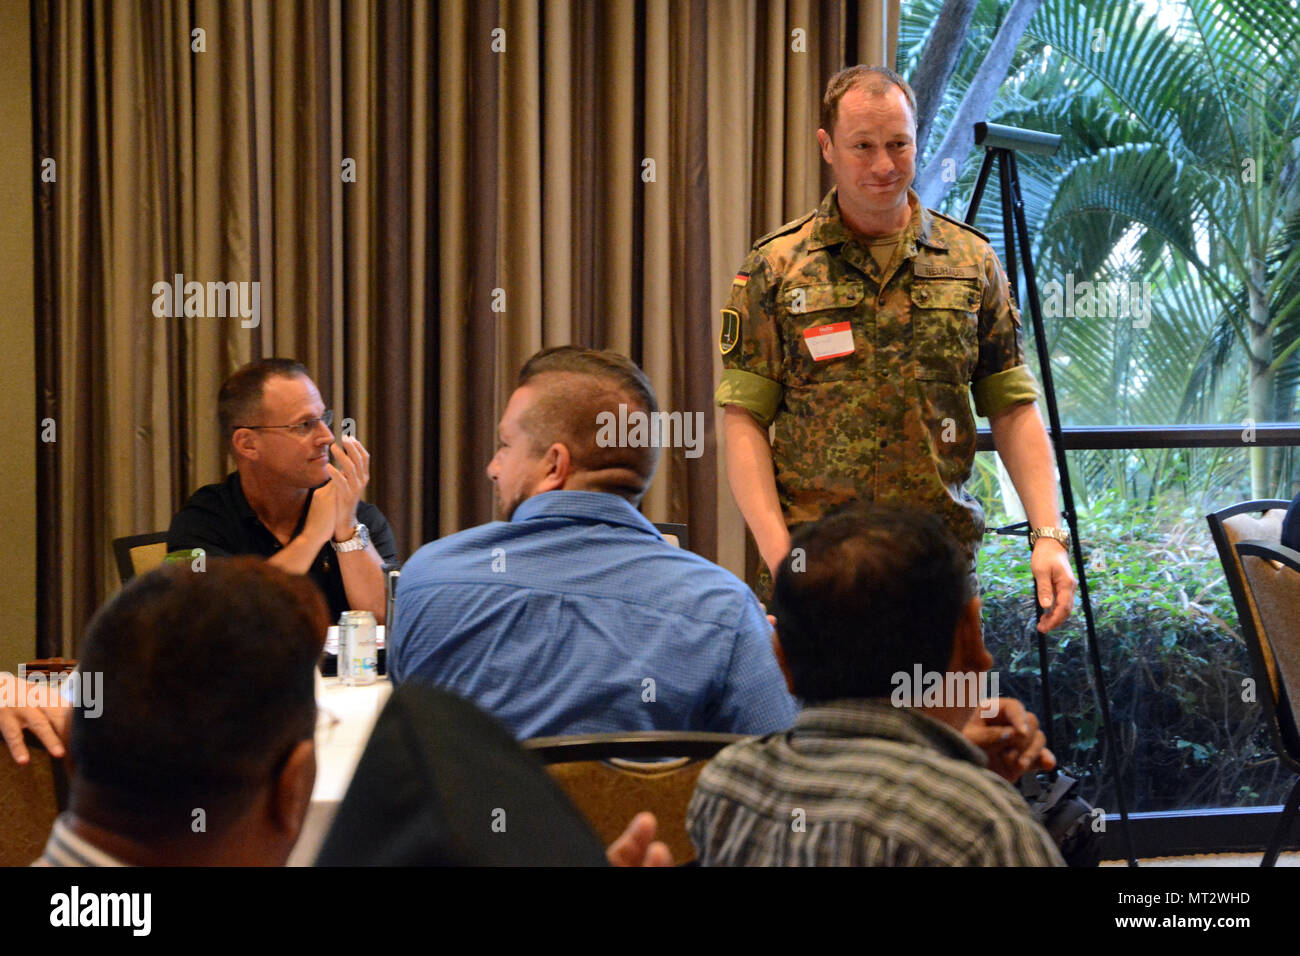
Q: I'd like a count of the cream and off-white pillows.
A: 0